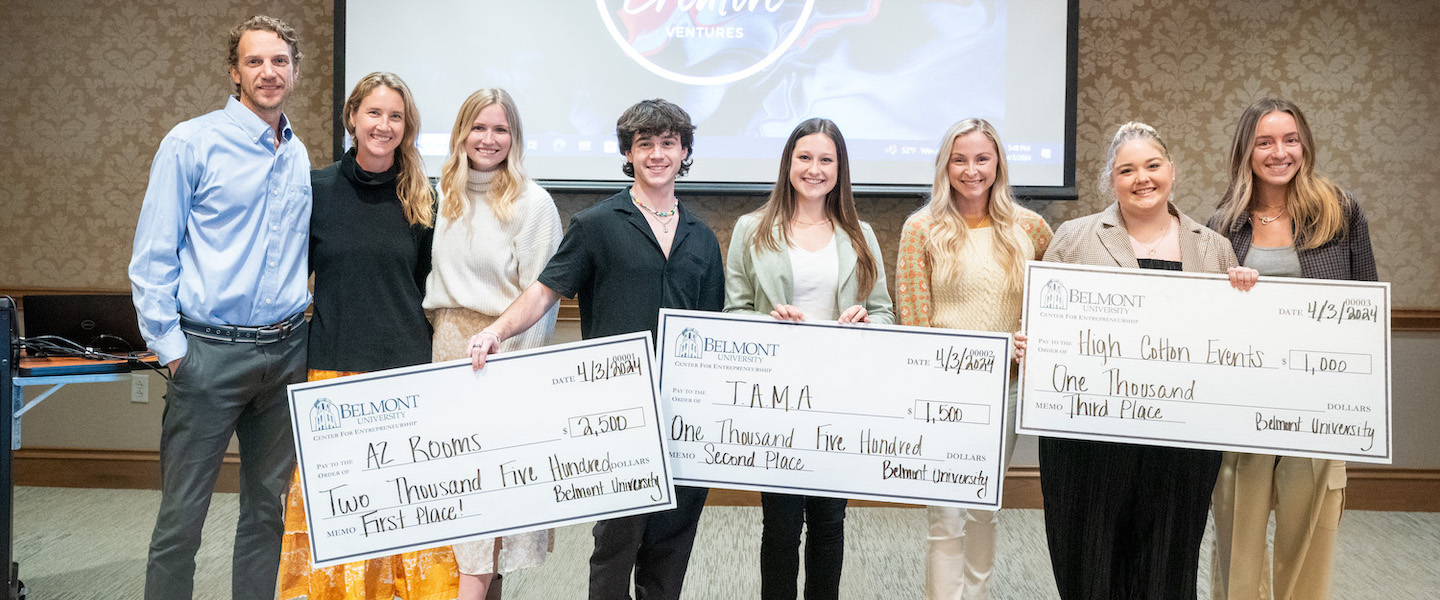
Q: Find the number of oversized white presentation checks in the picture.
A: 3